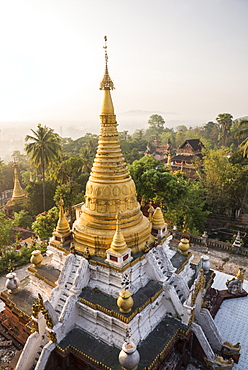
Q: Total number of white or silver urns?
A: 3